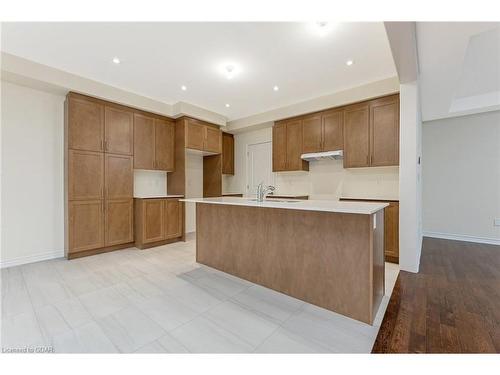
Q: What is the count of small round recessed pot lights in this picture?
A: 5